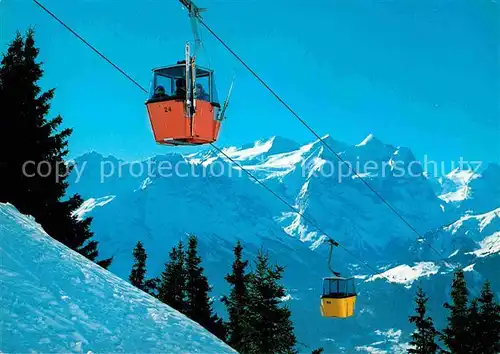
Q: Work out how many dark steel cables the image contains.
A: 2